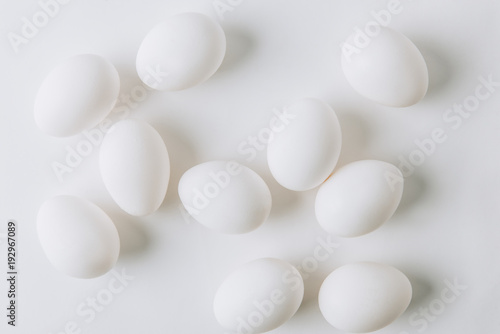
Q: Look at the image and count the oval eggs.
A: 10